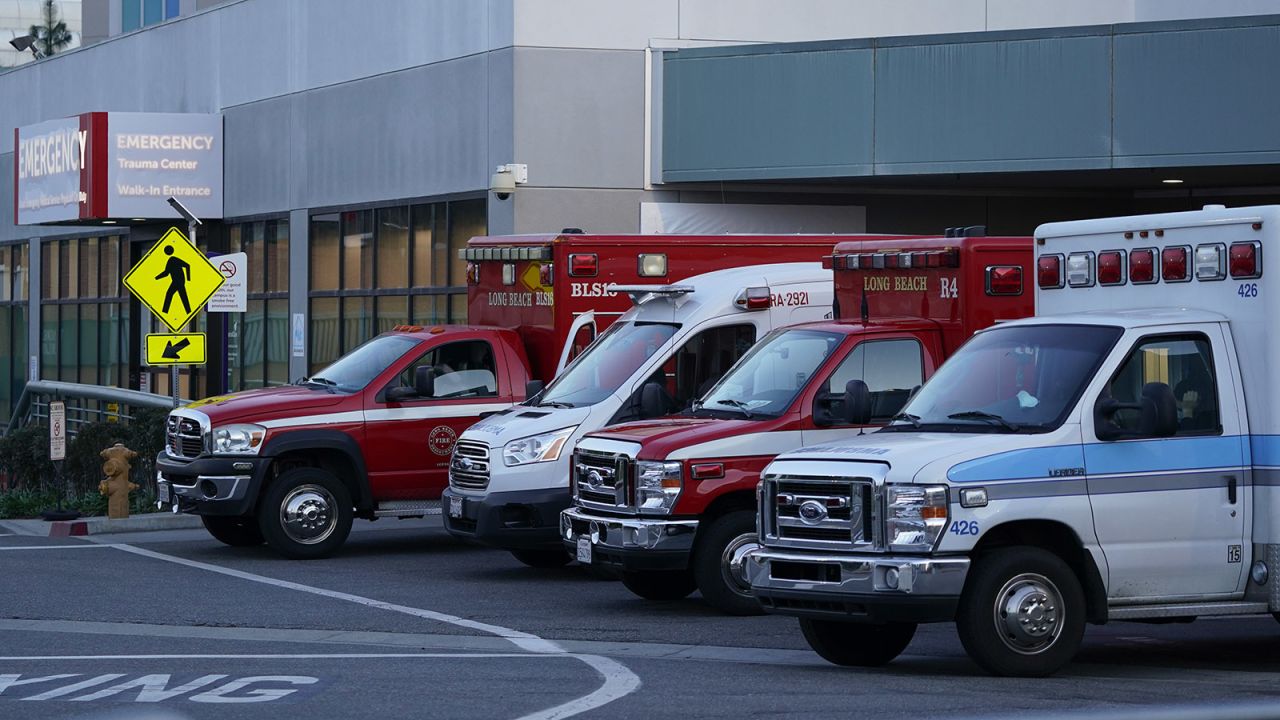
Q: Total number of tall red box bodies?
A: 2